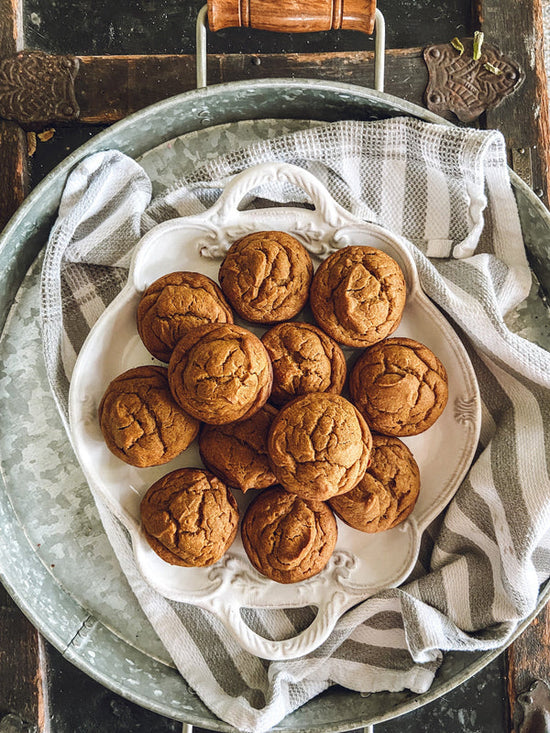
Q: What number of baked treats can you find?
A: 12